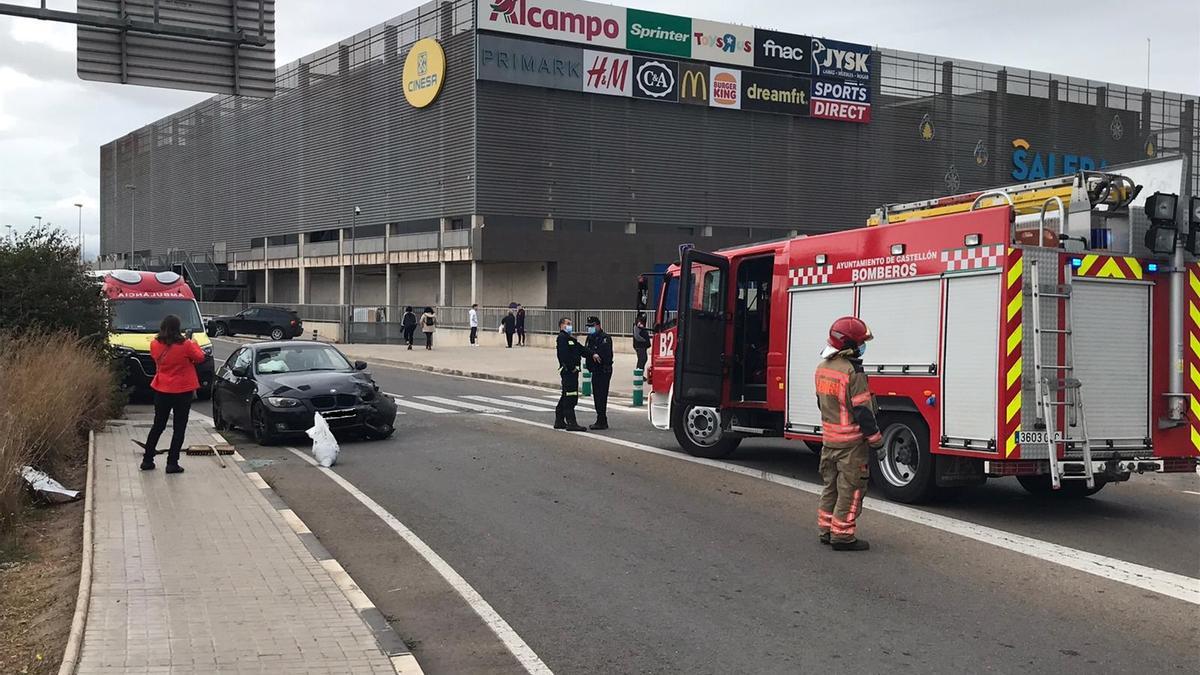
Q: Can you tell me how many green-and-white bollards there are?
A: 2